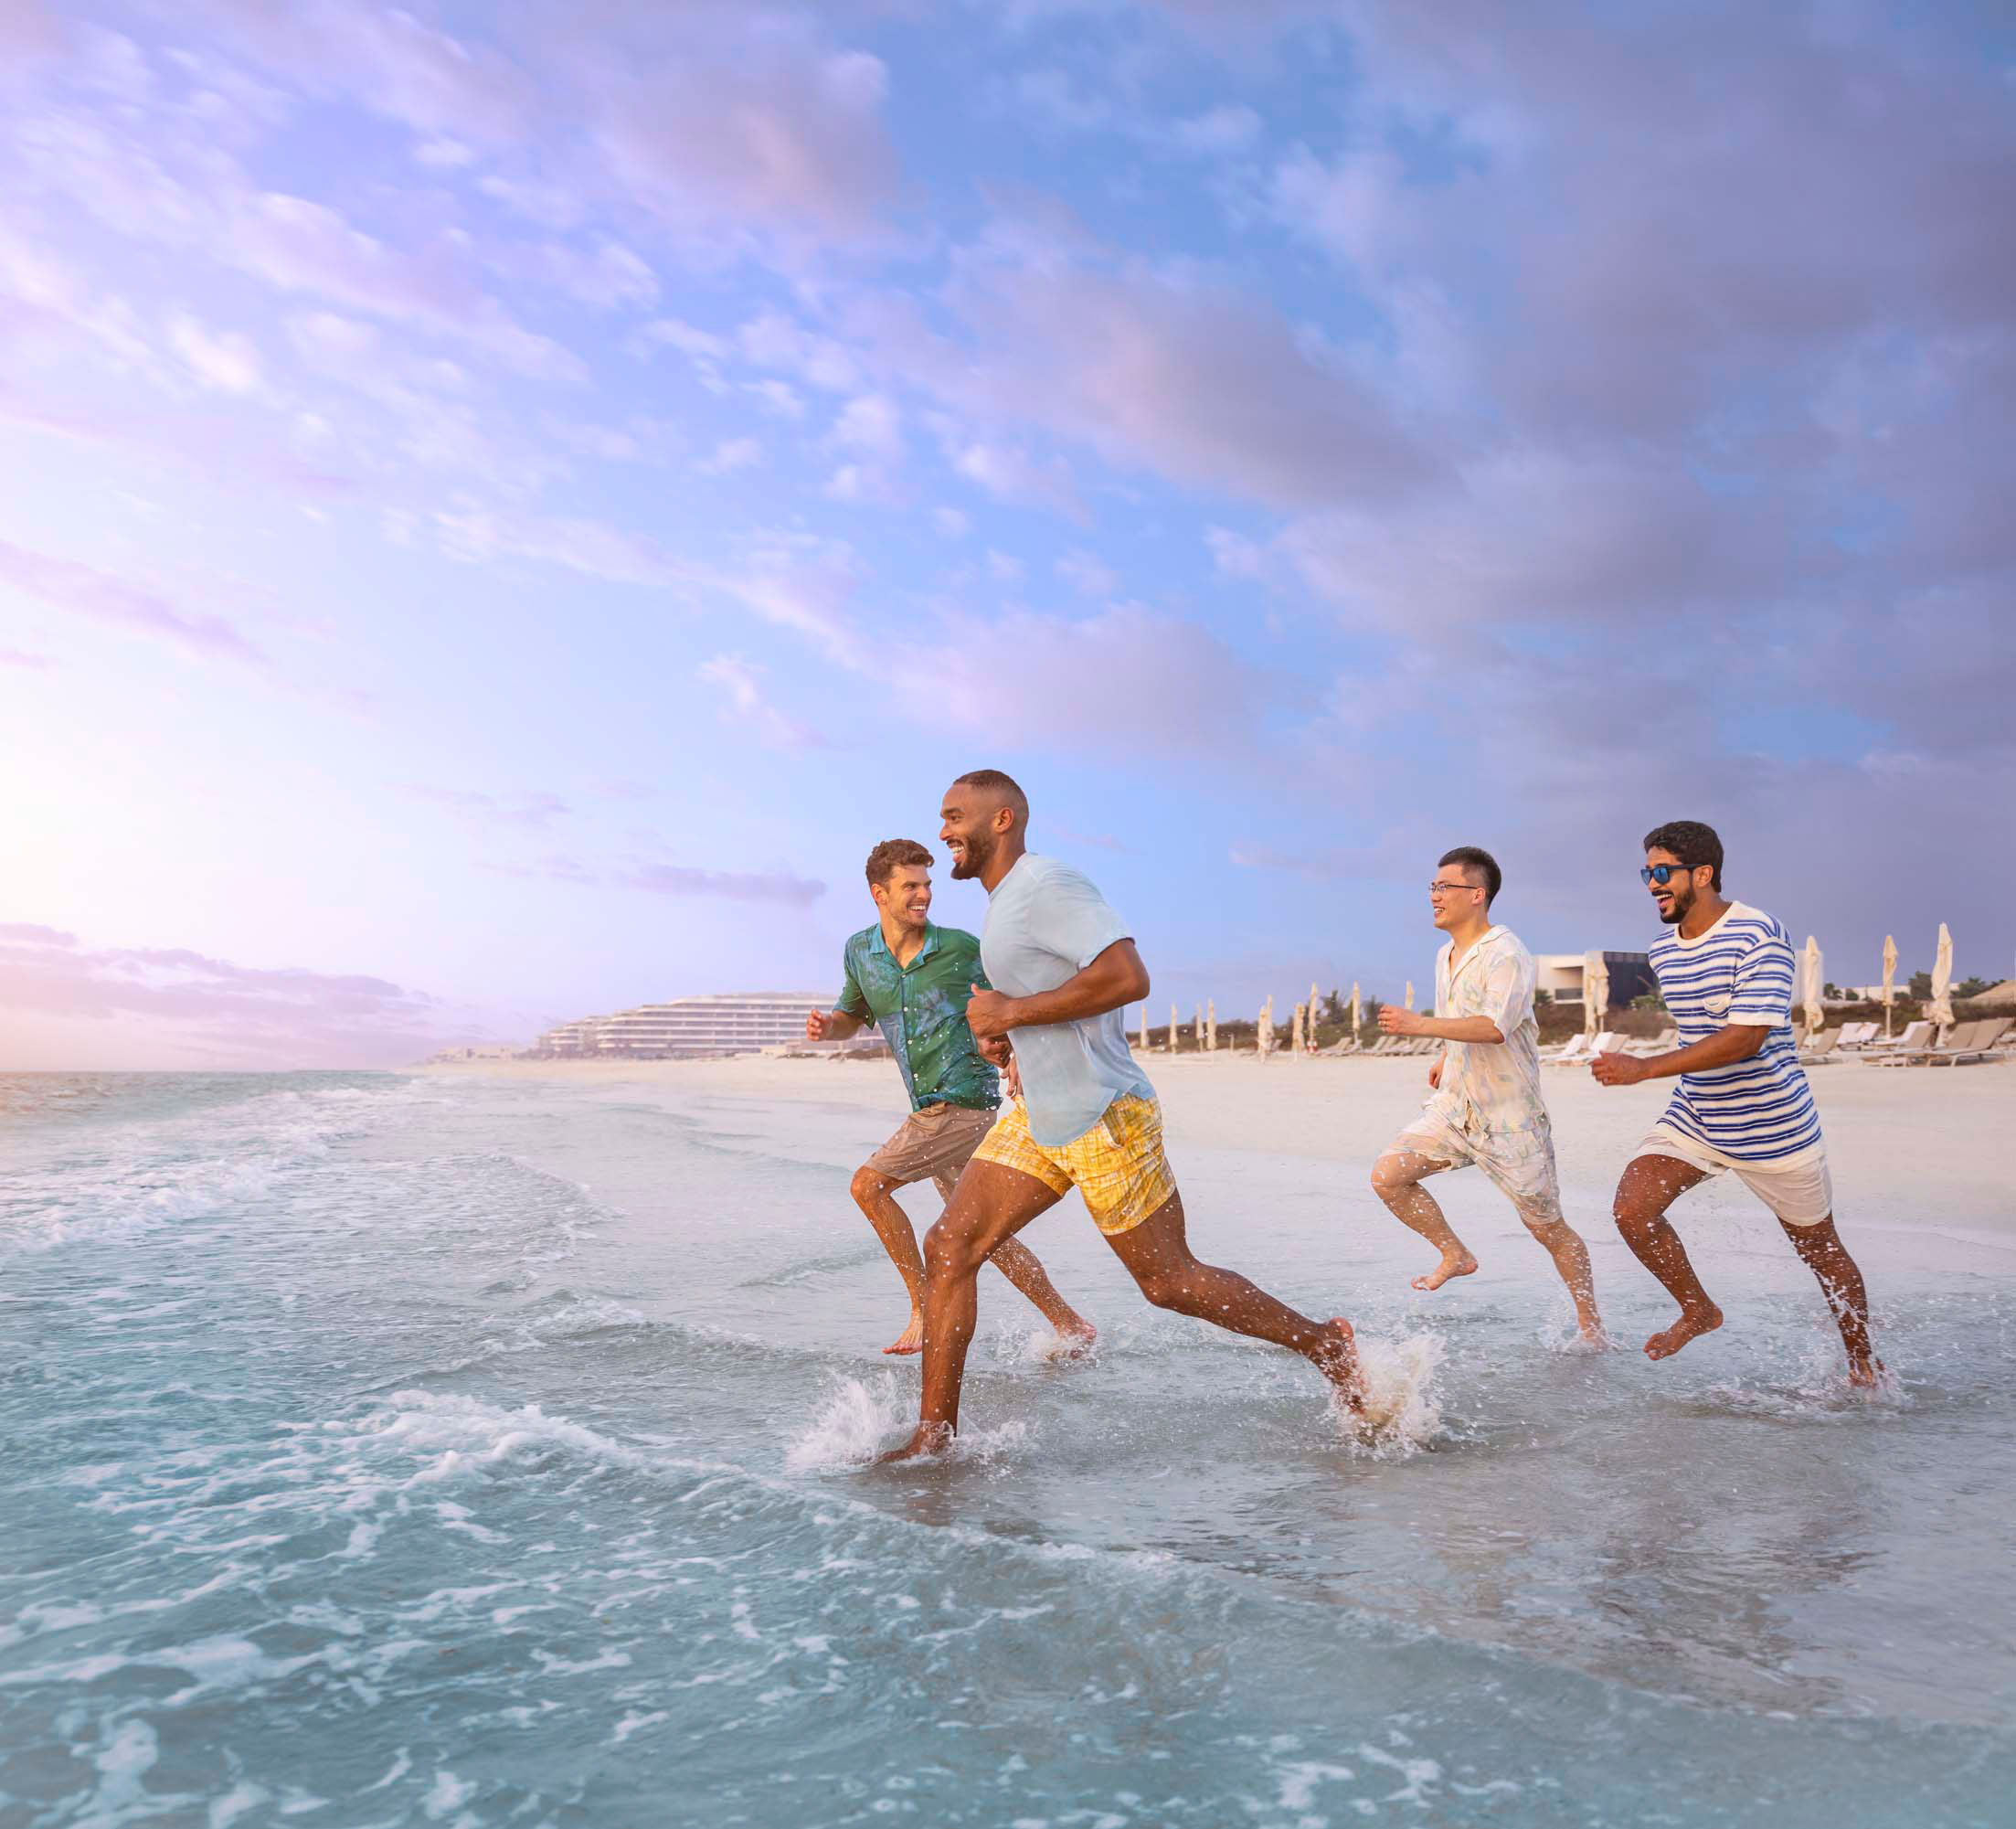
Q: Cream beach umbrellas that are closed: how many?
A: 15